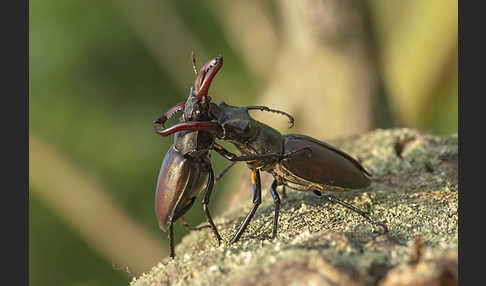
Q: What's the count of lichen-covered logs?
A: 1